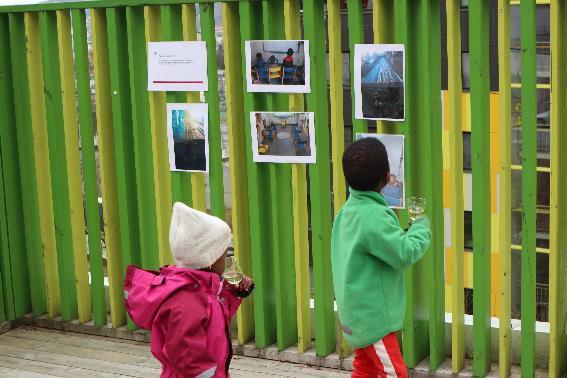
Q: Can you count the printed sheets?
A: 6